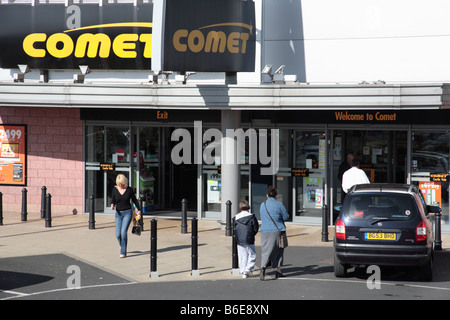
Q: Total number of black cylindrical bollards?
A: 13